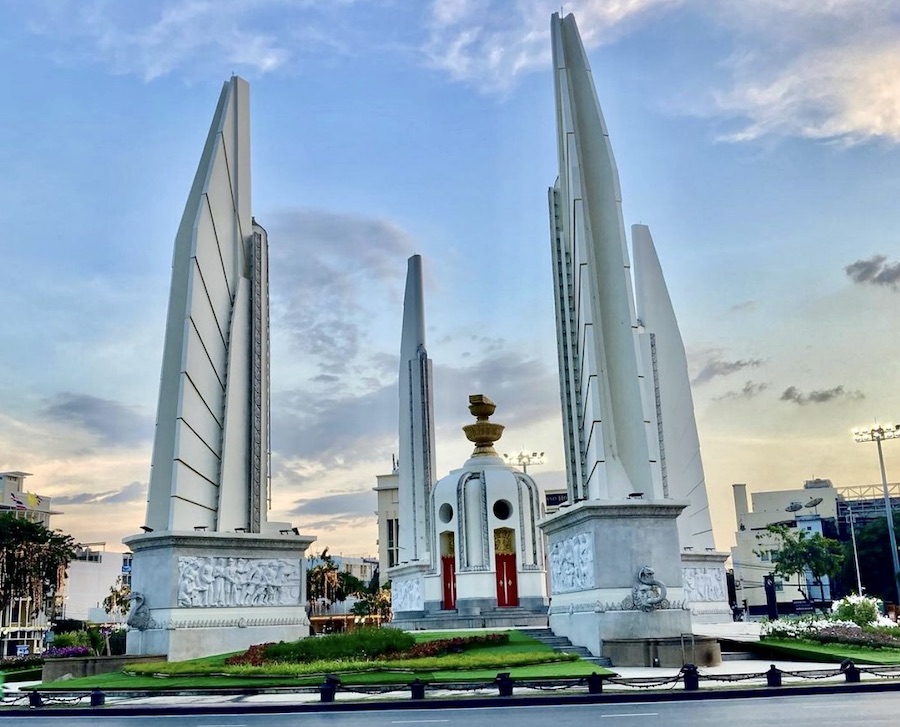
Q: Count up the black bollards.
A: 9